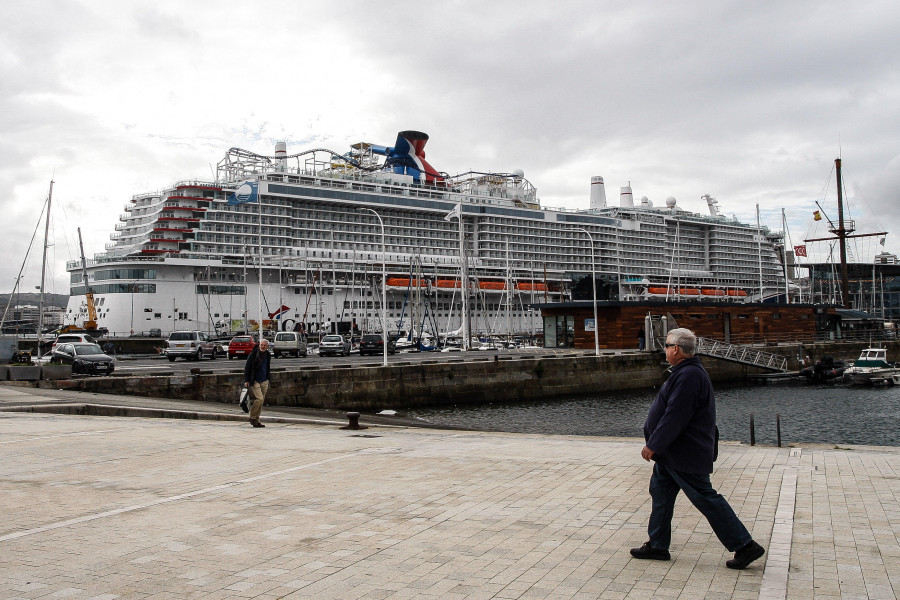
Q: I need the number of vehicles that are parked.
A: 7